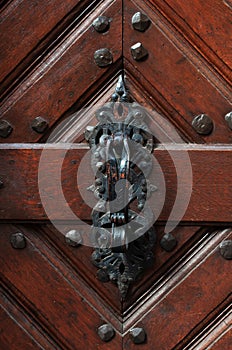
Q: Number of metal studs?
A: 14